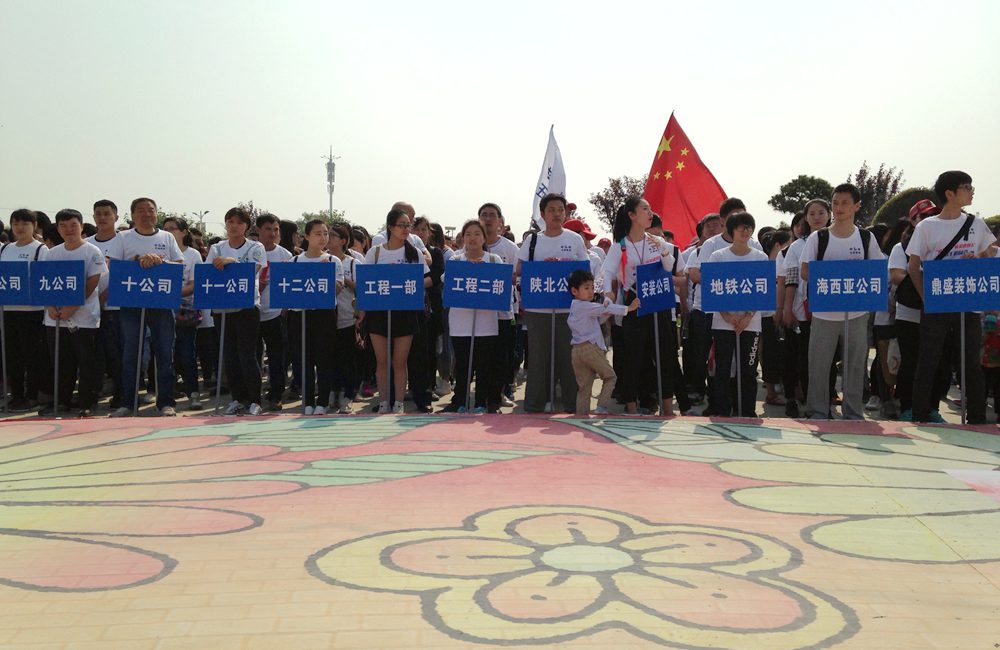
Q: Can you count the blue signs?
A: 12